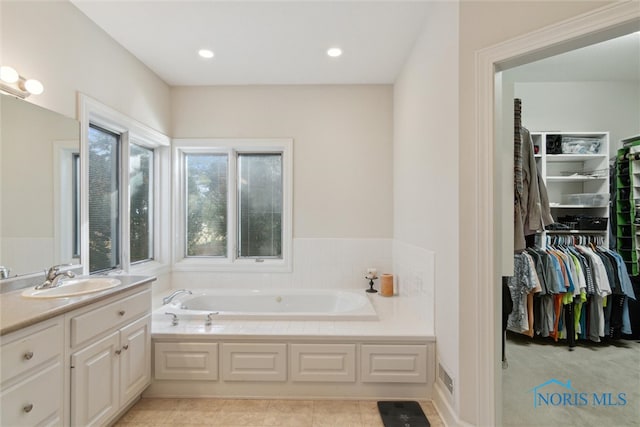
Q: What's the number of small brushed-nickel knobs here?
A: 5